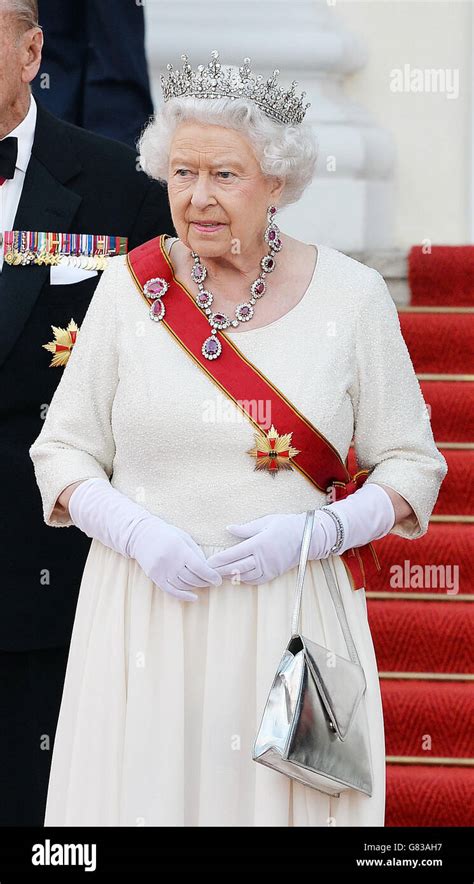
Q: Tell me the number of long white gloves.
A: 2